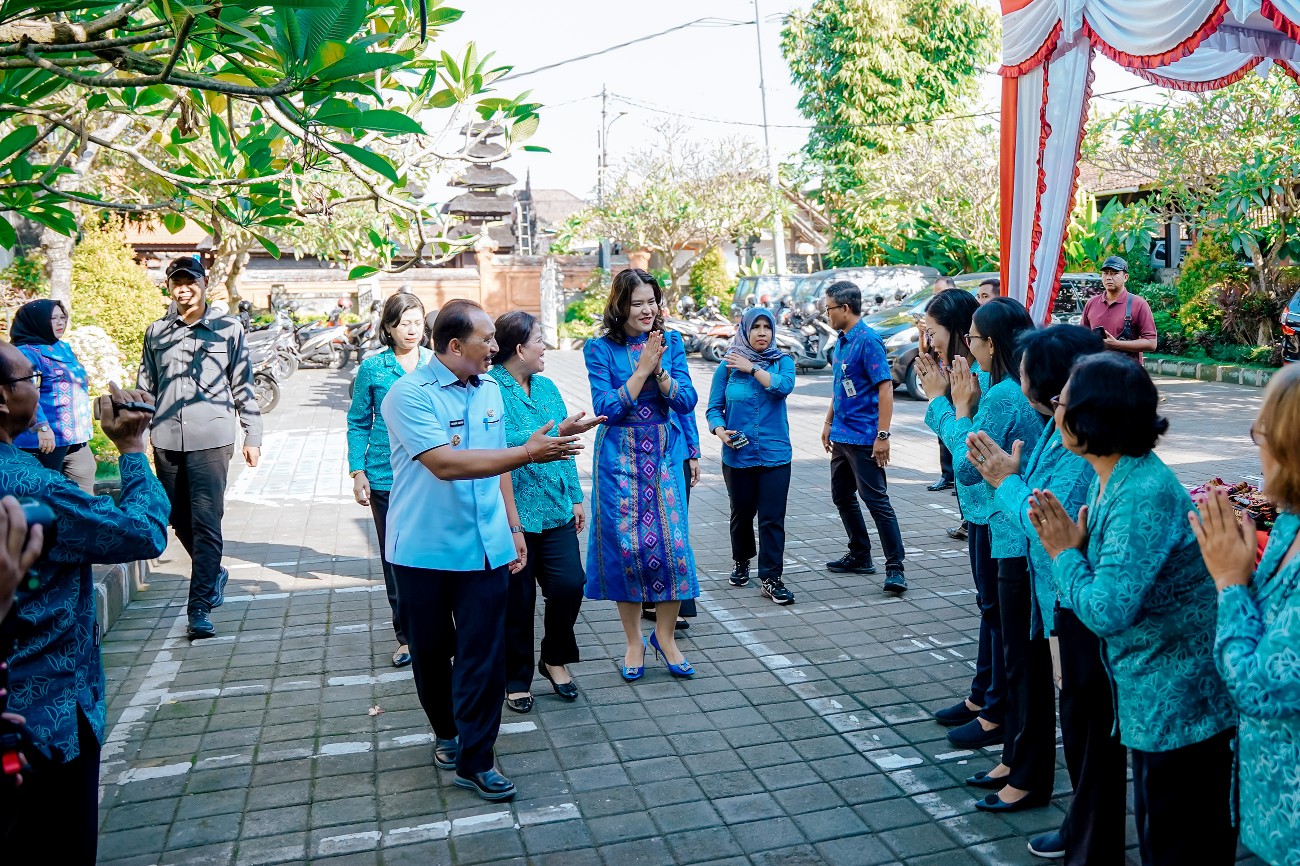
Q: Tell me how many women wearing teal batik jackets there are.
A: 7